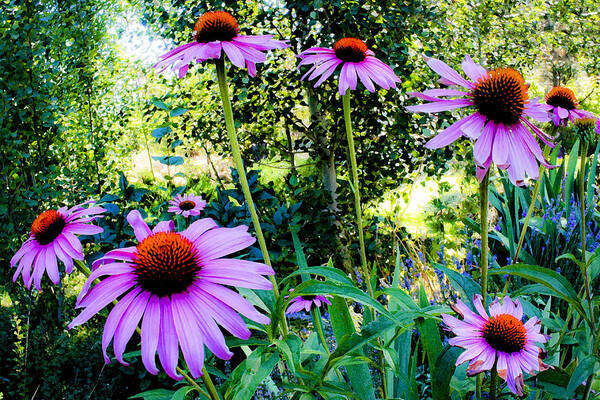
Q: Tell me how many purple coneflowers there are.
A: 9